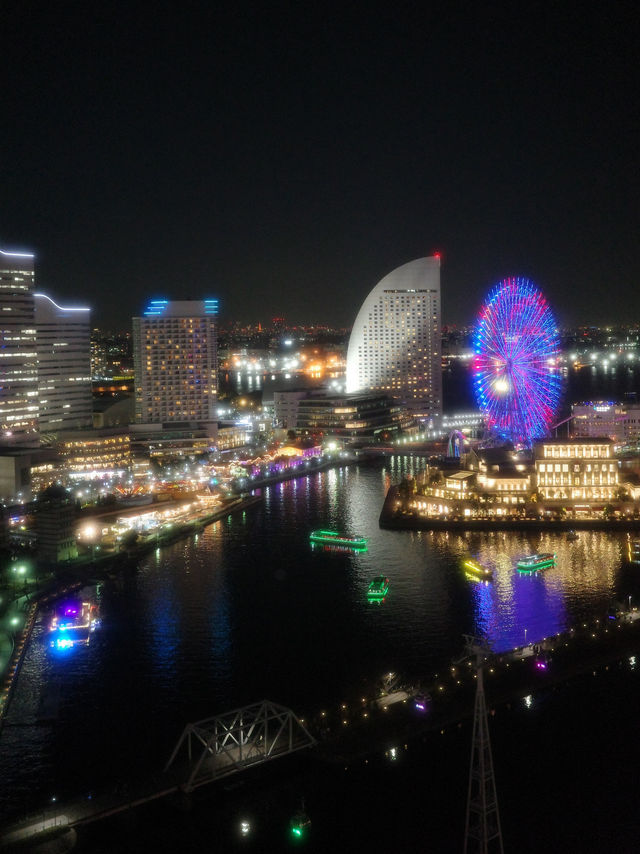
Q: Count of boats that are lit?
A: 5